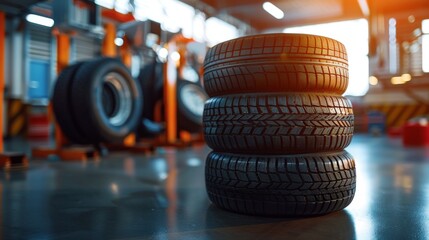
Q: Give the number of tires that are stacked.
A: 3